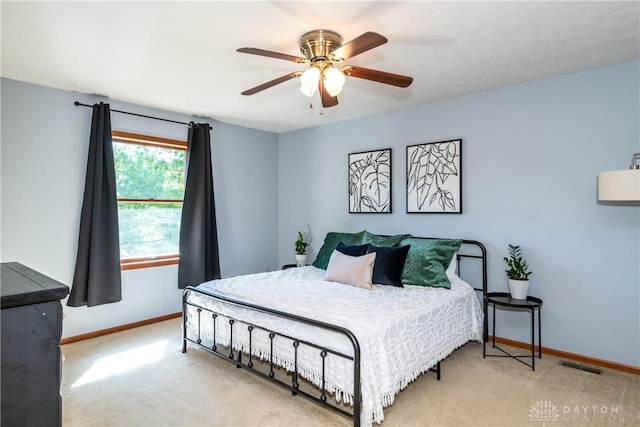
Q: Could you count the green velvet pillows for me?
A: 3